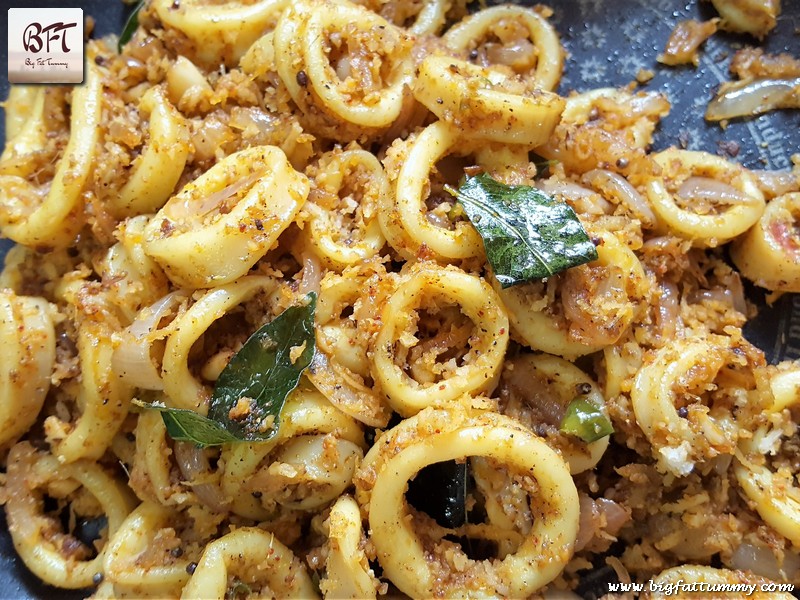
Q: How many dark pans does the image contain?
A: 1